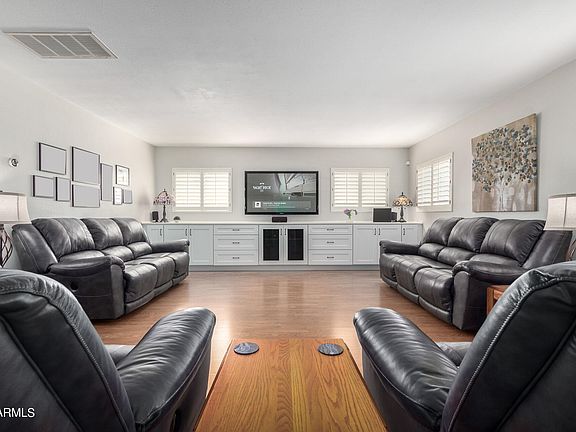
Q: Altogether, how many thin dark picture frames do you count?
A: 9